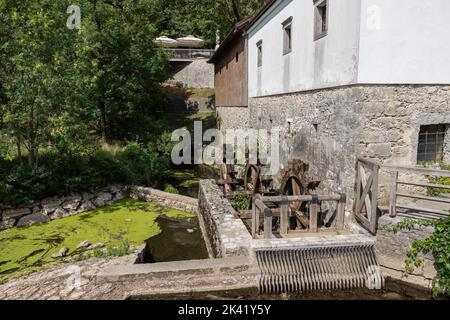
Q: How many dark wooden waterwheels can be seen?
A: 3